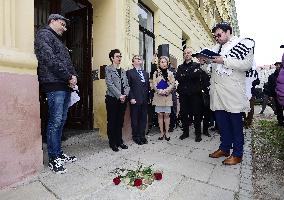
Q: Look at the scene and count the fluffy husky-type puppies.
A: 0